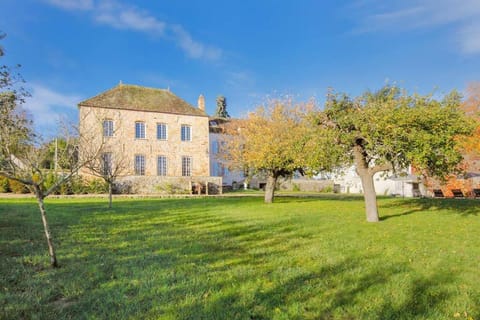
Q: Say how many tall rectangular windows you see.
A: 8